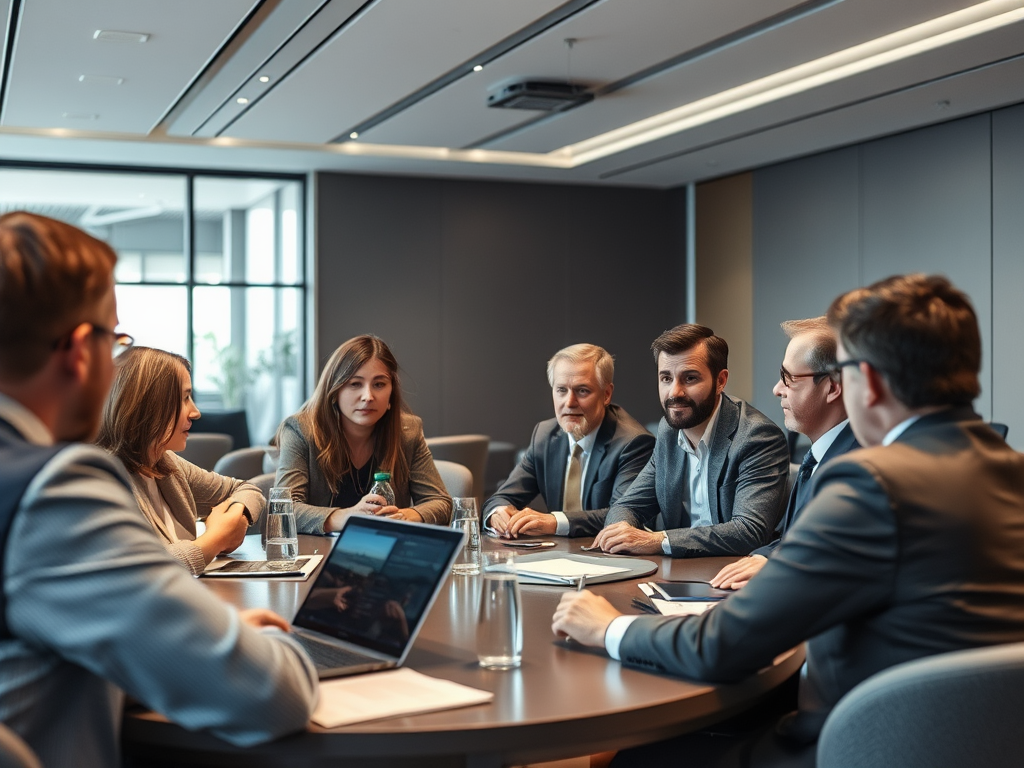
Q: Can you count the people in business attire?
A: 7